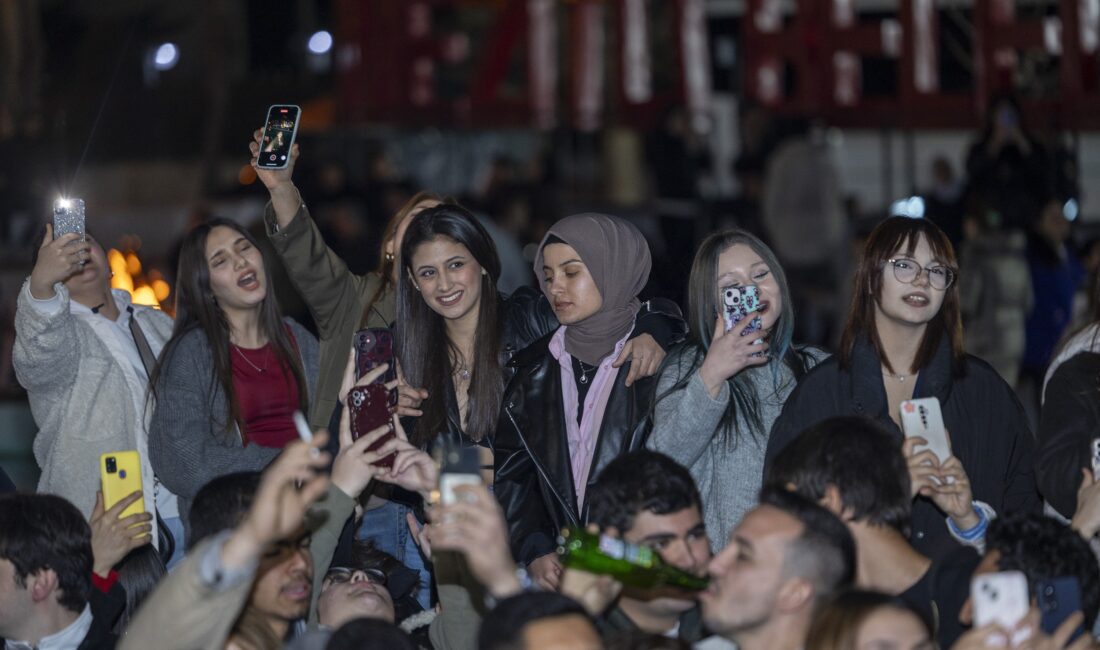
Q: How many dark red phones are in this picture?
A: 2